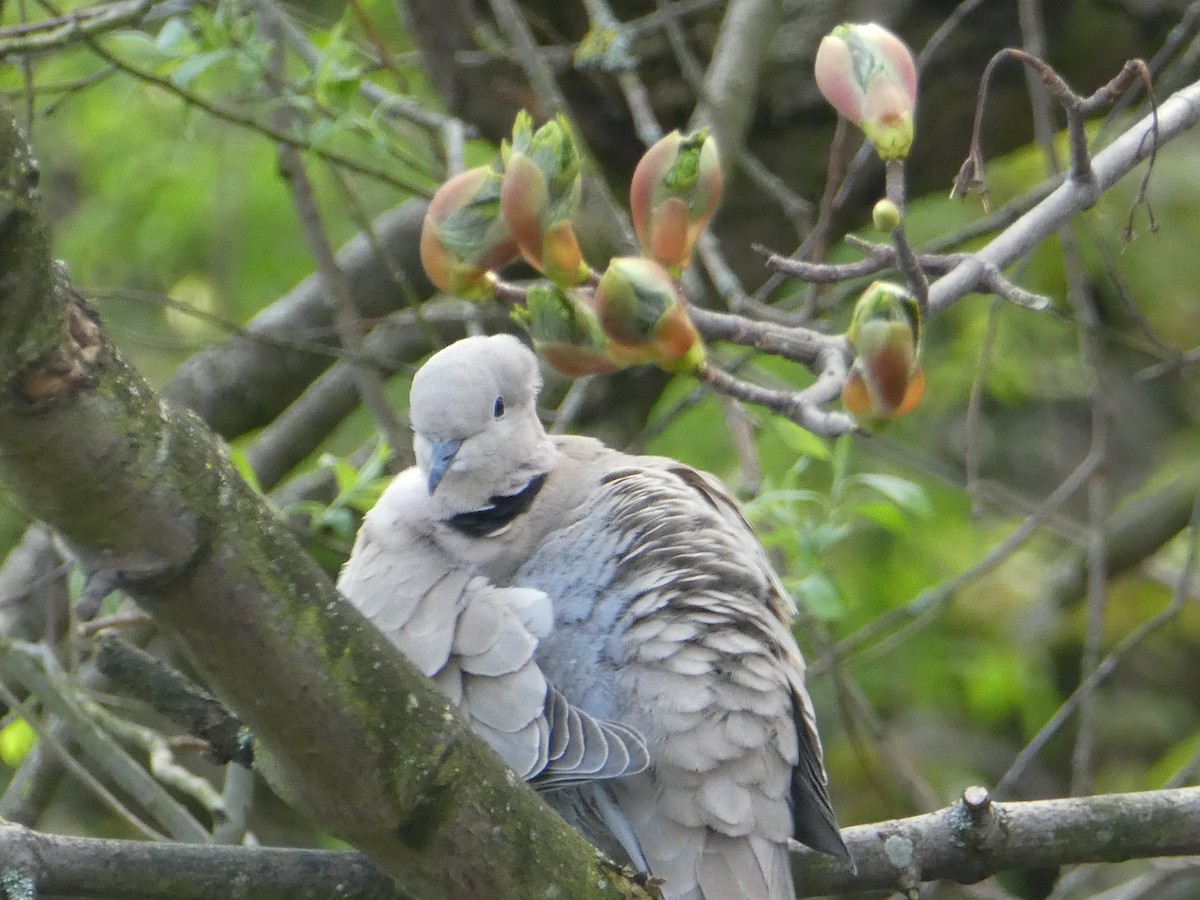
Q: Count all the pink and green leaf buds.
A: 7